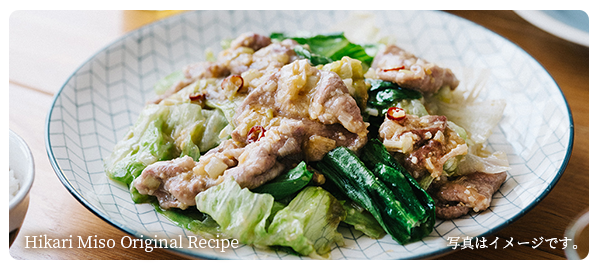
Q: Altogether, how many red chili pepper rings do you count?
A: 5